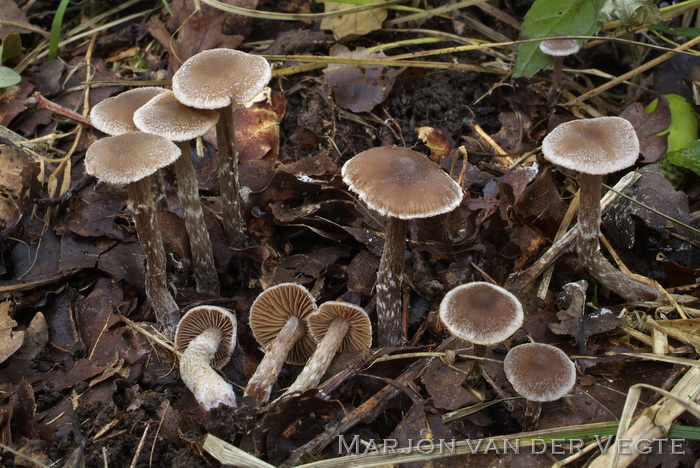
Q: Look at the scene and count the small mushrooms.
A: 12